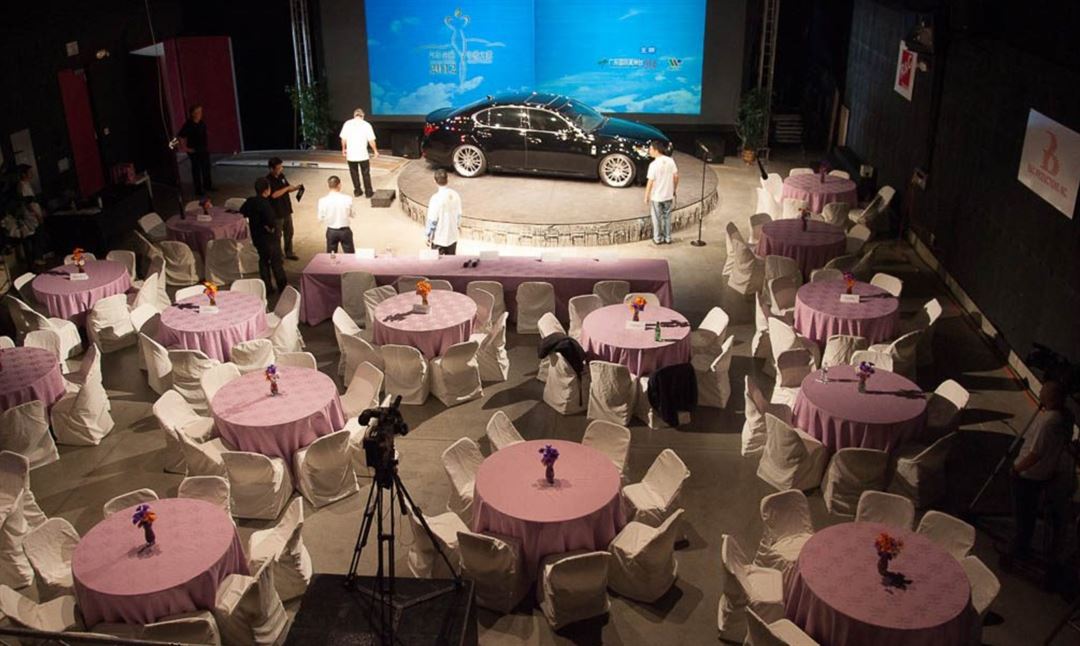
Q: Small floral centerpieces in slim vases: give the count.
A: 13